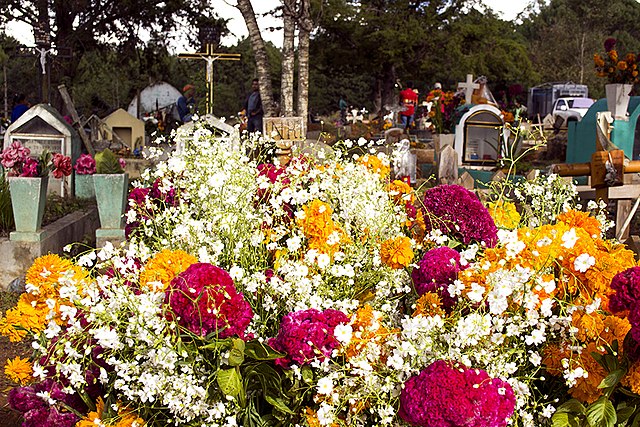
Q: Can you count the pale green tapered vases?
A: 2